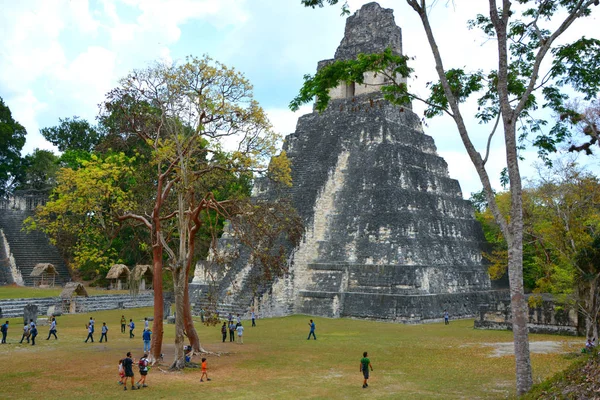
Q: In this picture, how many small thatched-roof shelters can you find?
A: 4